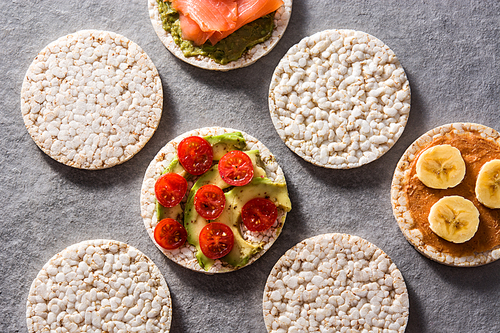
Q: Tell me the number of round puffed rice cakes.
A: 7